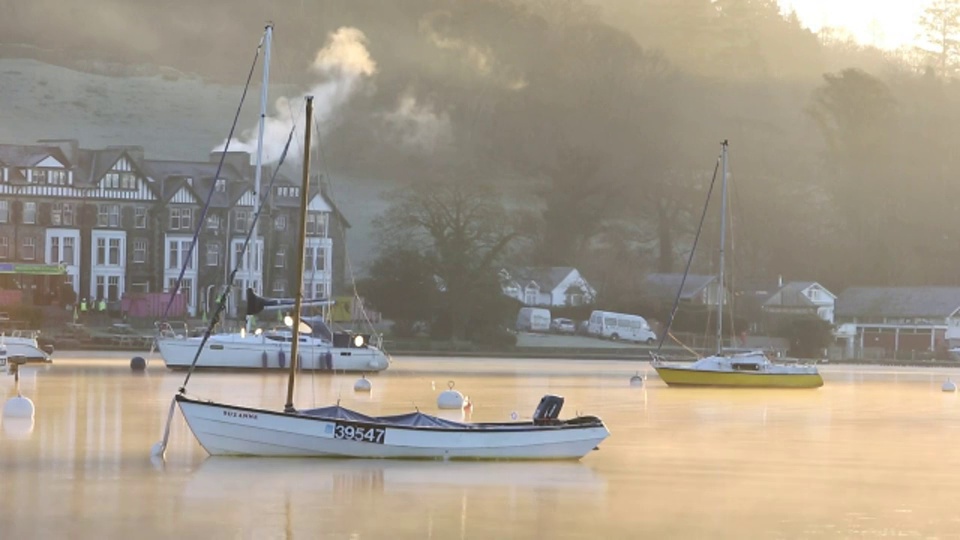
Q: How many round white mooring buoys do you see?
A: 6